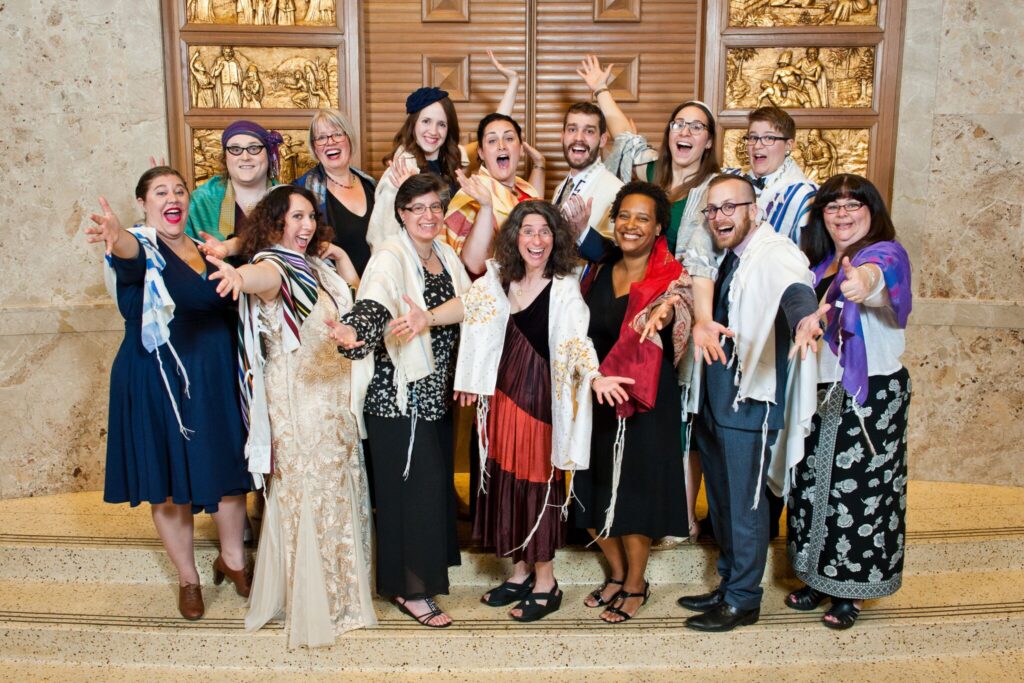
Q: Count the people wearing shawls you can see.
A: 14